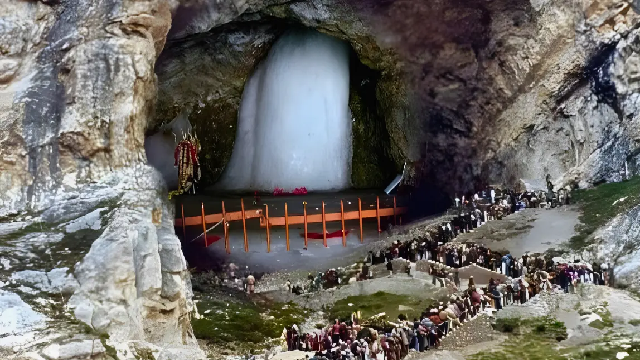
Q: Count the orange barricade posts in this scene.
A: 12